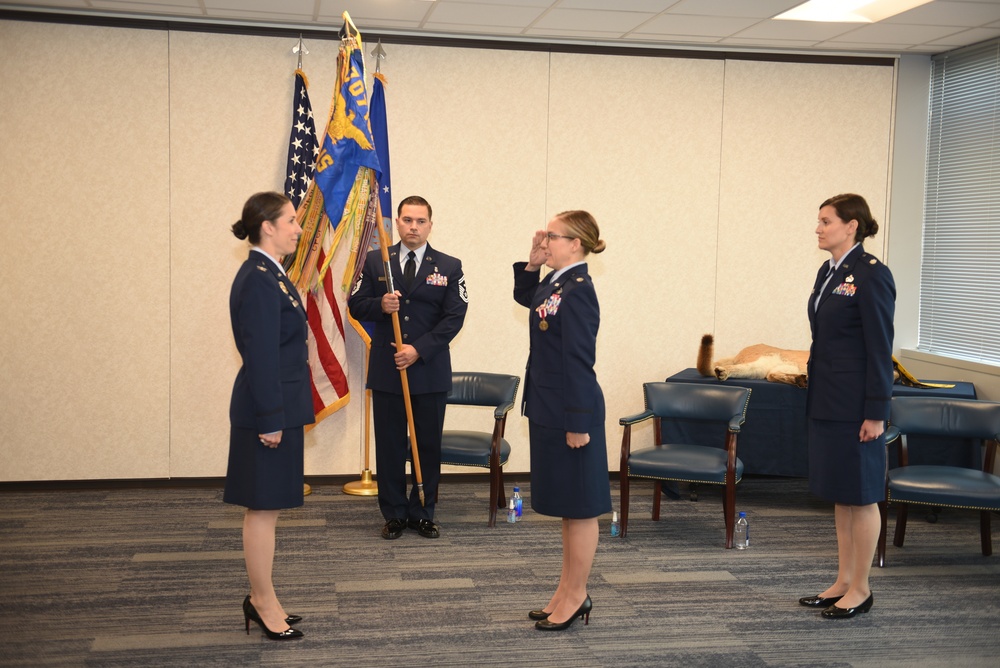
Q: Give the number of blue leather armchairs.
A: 3